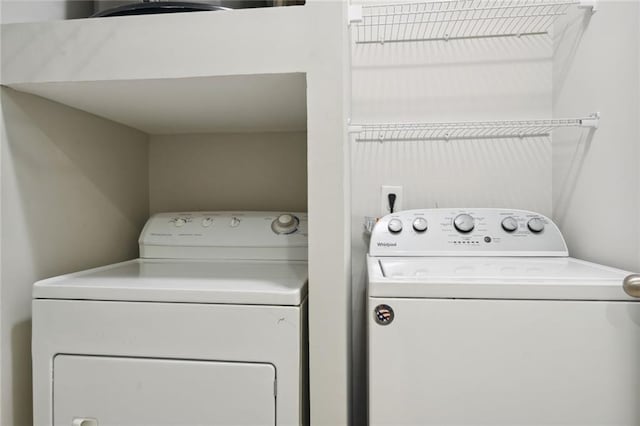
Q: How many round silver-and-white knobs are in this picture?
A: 5